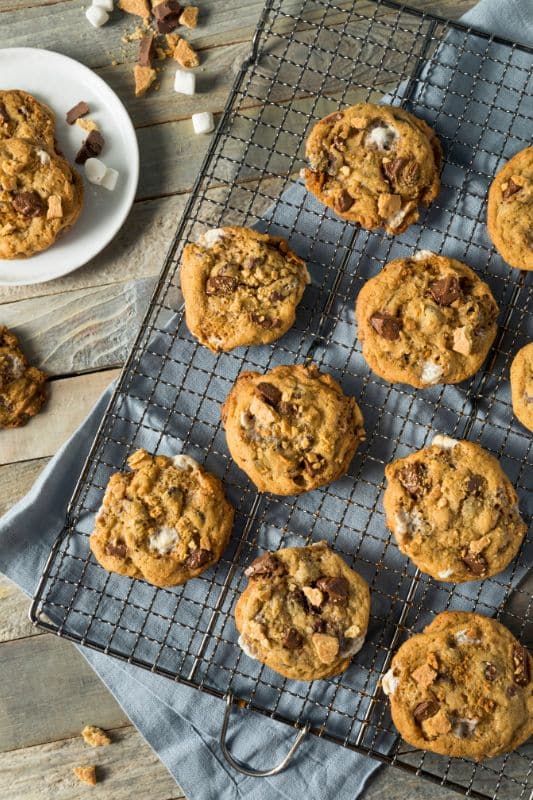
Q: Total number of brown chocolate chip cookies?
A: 13